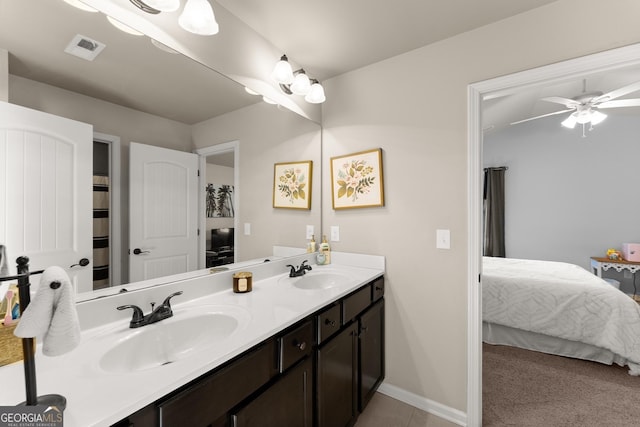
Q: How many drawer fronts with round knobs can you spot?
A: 3